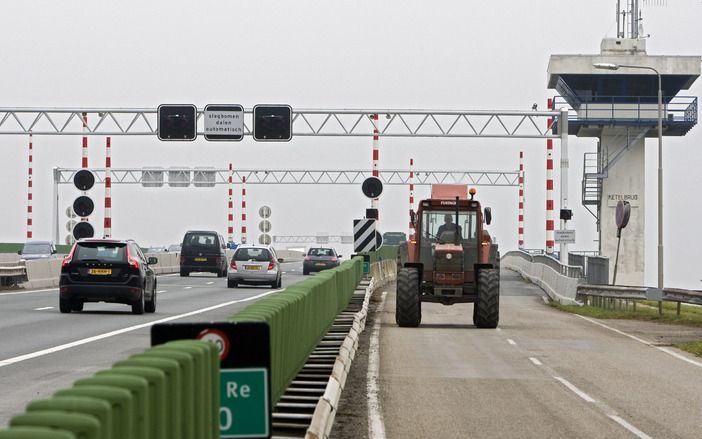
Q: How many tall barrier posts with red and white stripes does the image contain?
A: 9